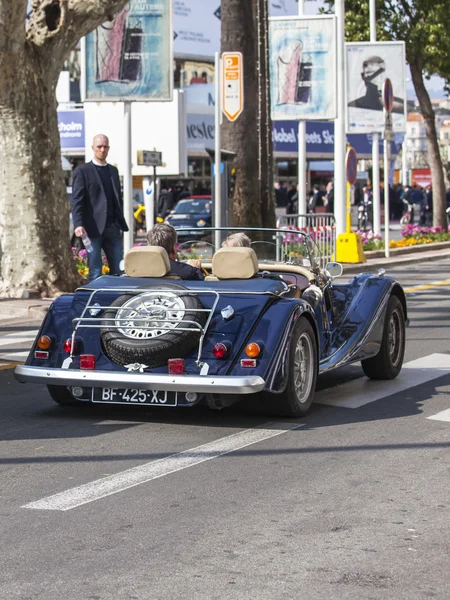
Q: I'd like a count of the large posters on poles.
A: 3